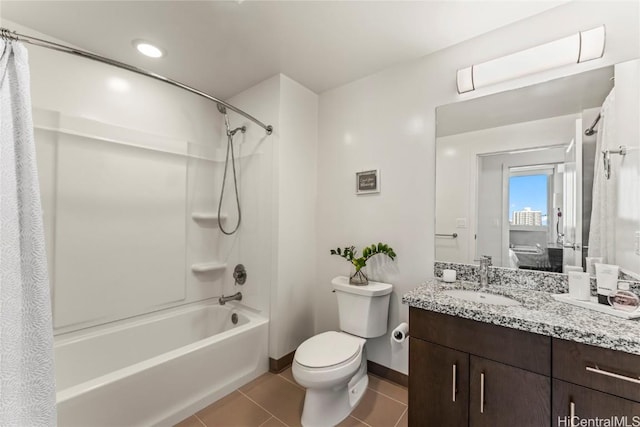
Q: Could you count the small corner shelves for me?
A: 2